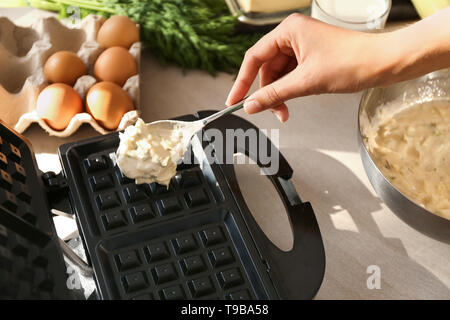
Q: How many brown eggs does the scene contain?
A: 5